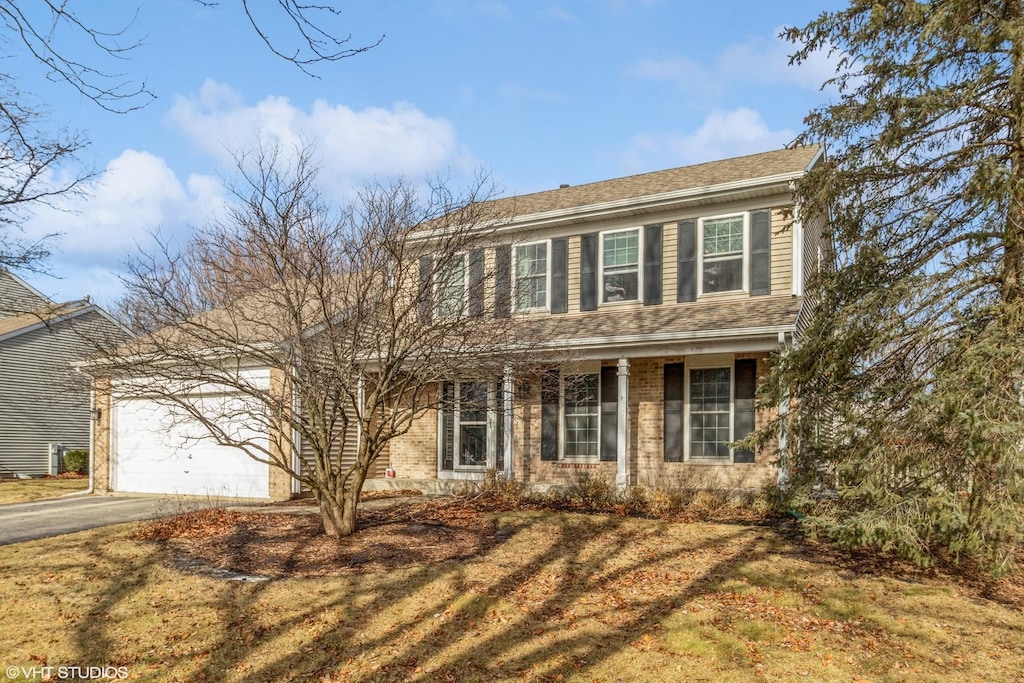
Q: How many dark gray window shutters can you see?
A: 12